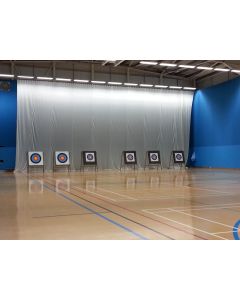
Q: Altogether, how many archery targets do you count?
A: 6